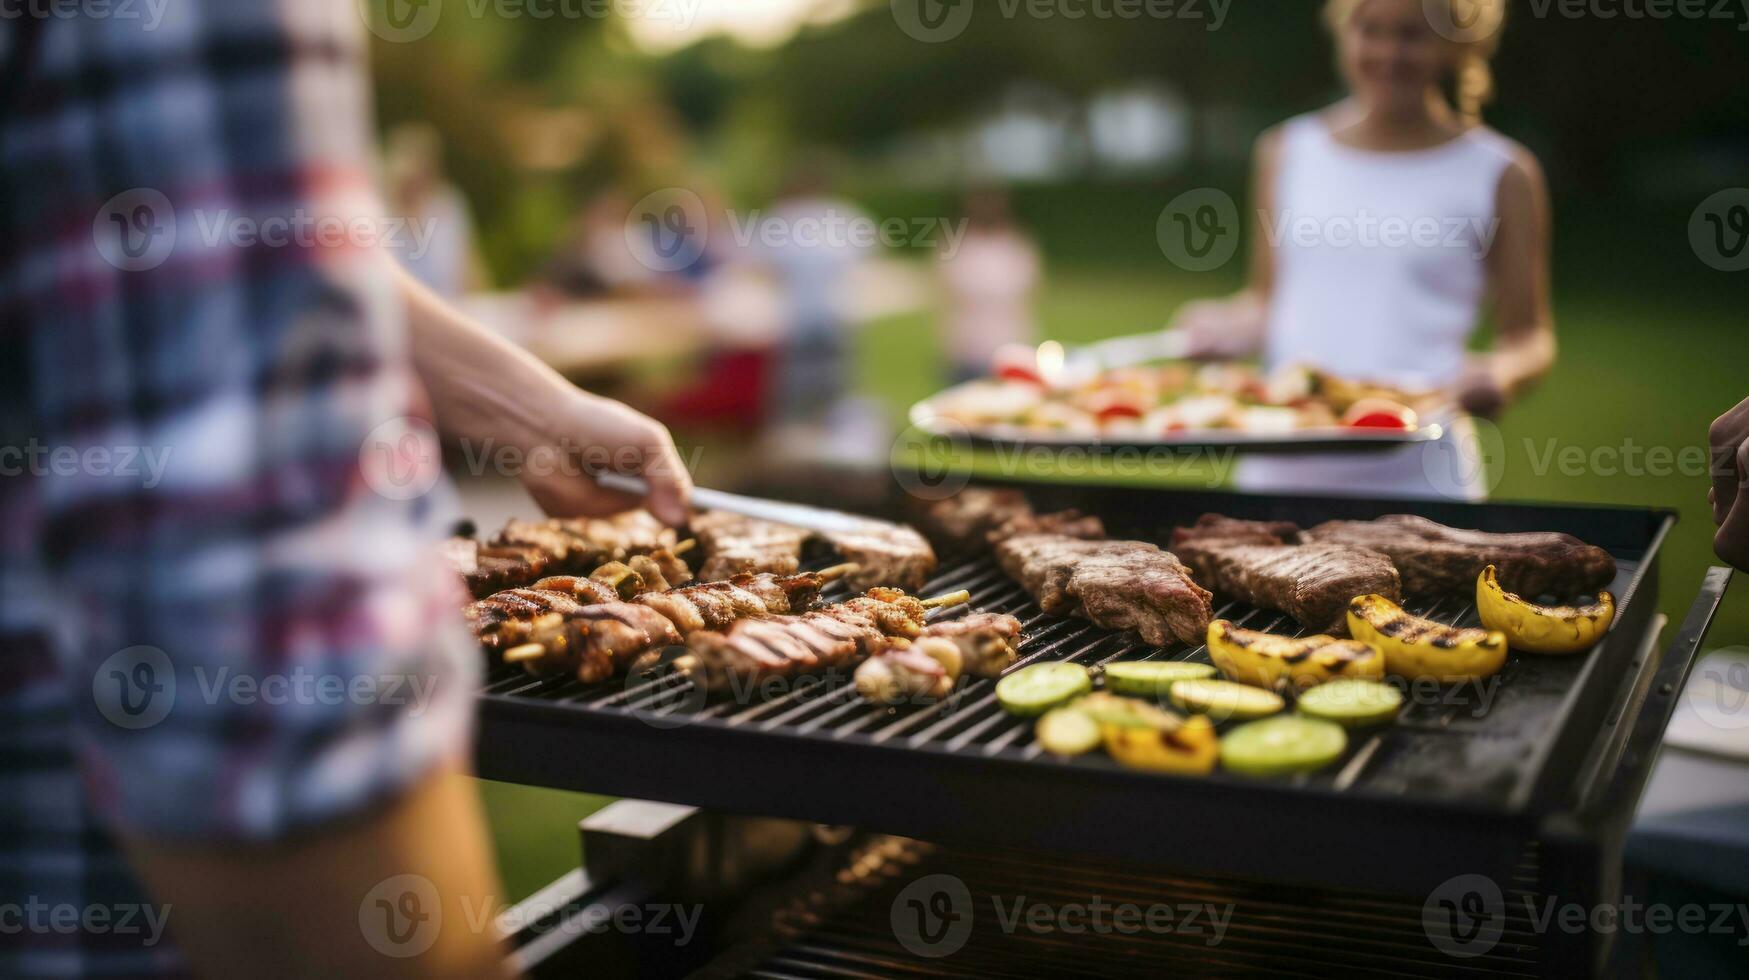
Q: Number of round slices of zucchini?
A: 6